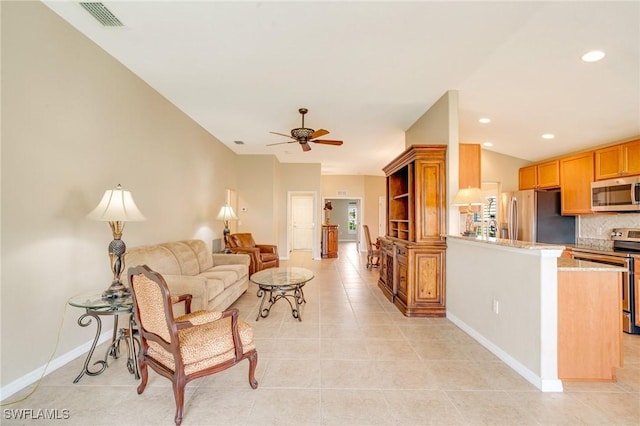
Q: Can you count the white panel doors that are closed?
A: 1